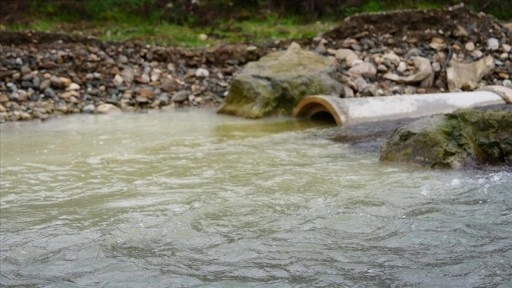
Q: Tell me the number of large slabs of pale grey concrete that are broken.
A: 2